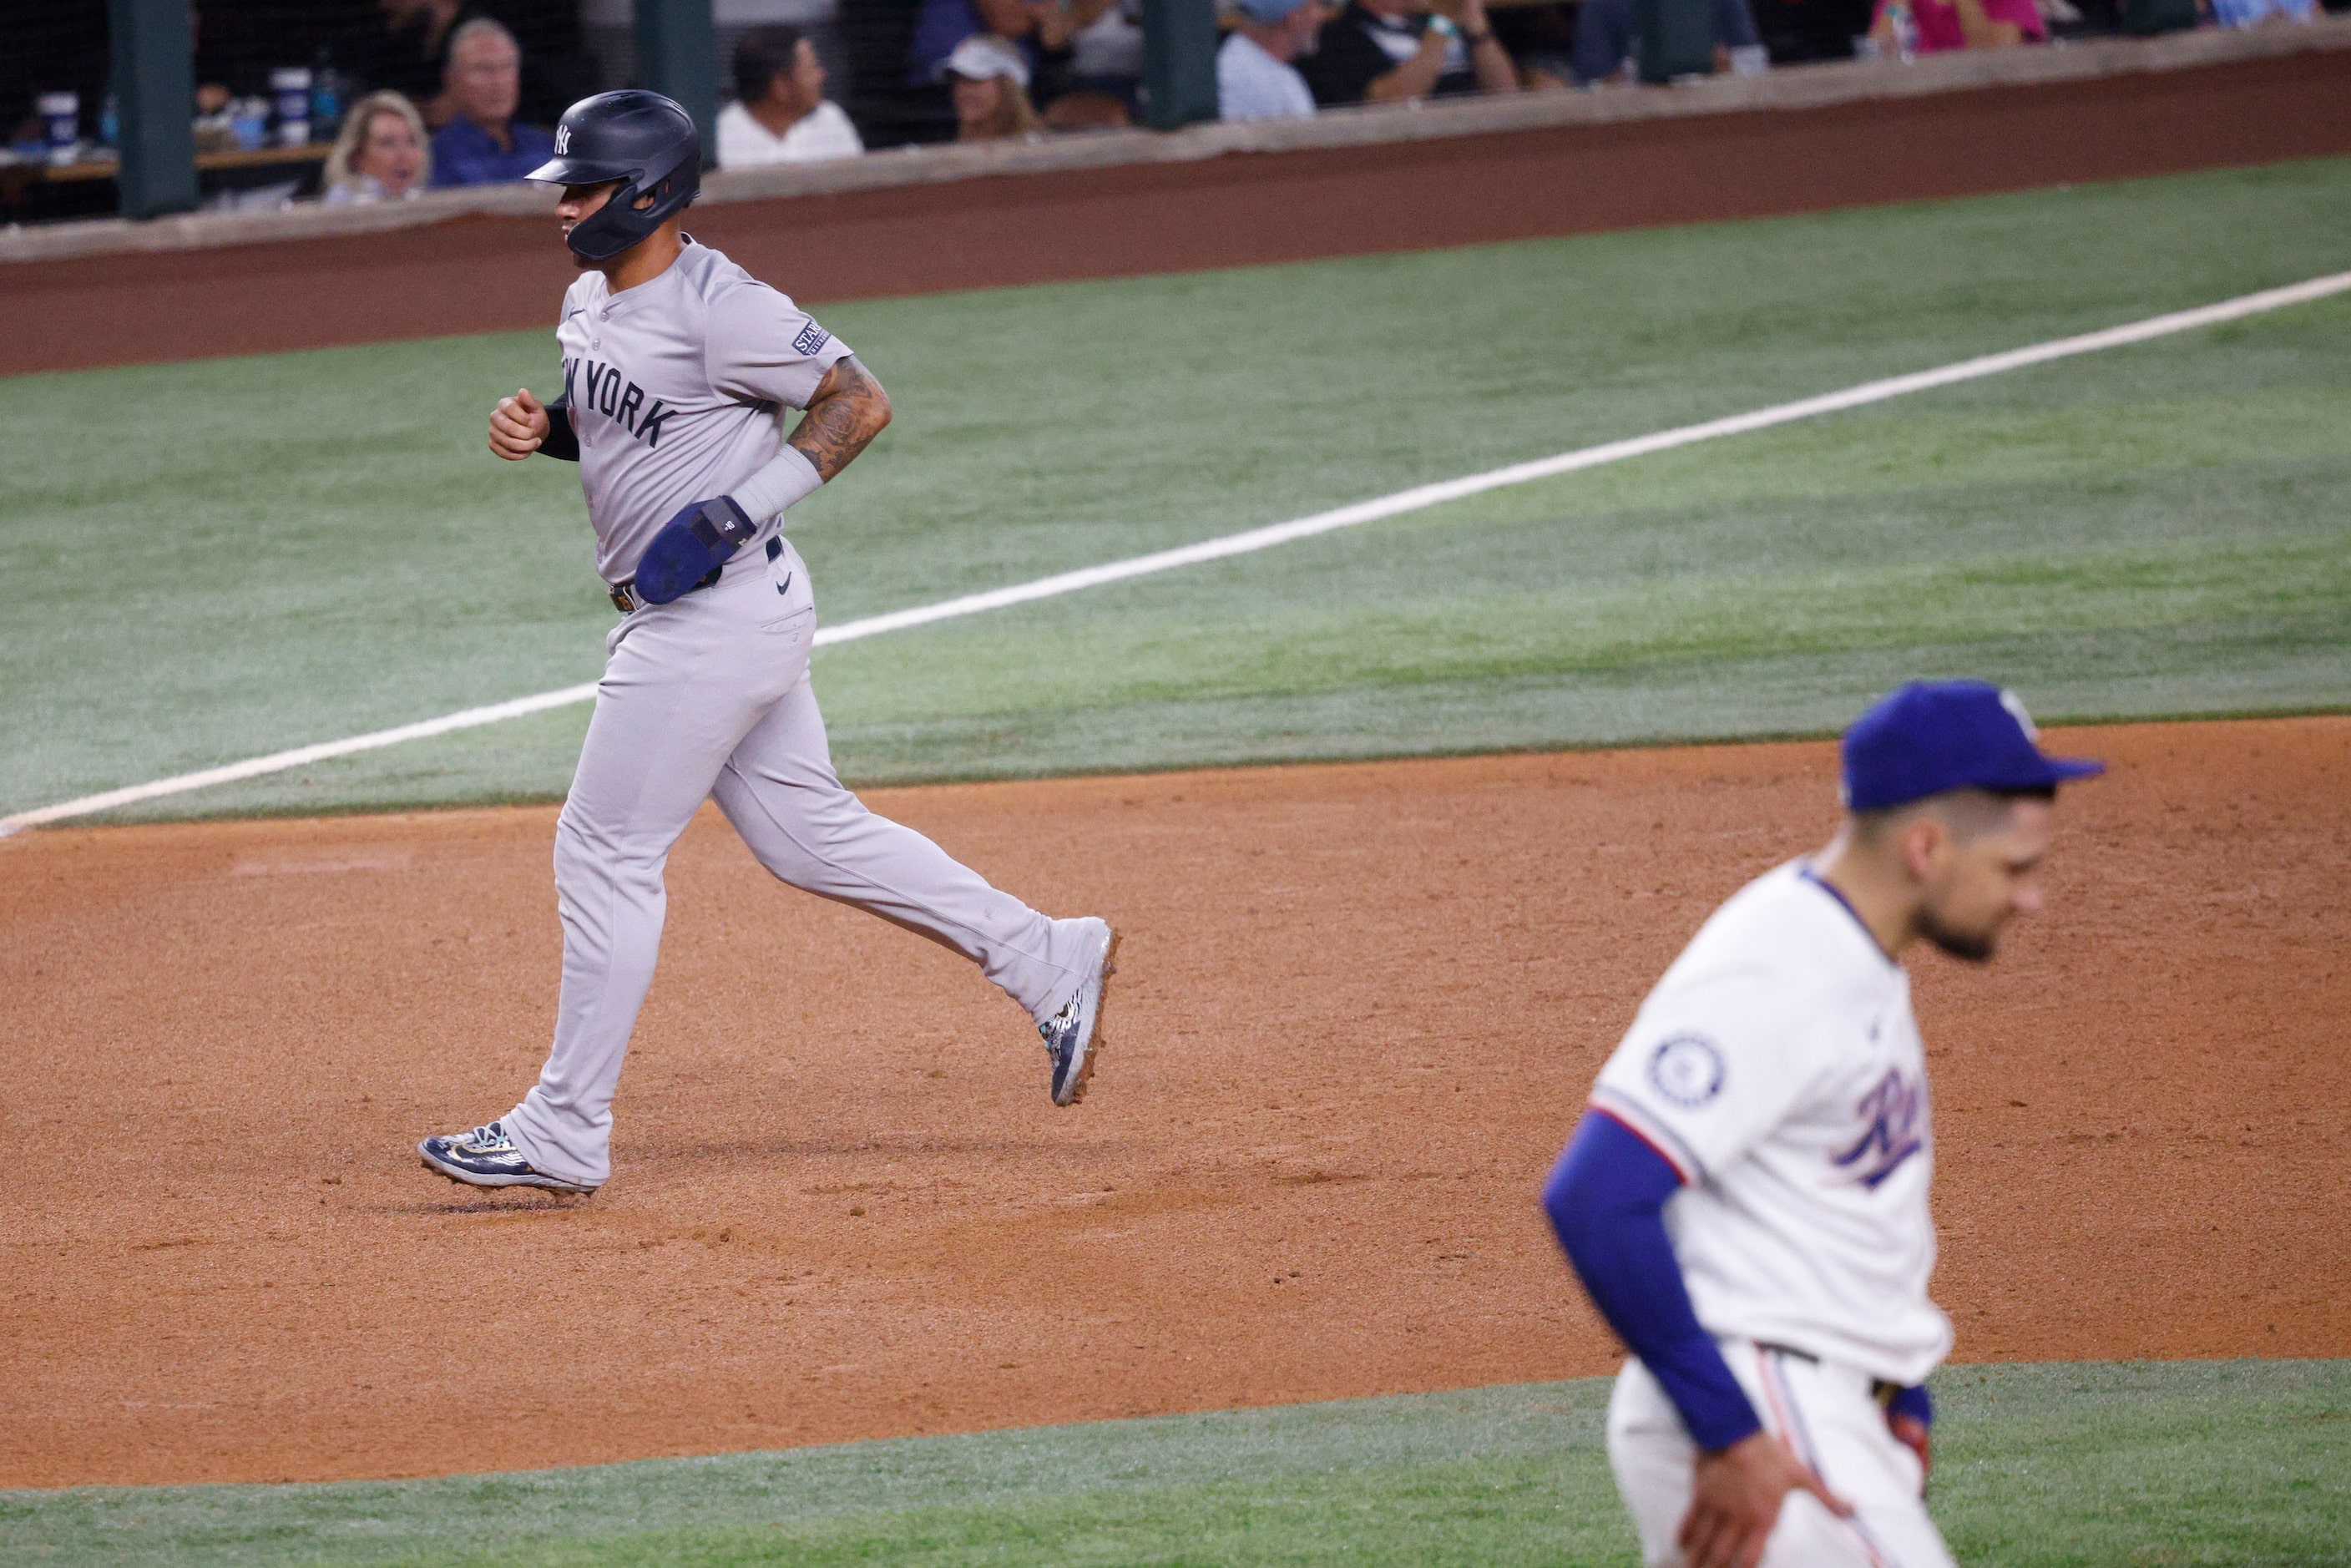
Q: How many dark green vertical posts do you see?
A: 5